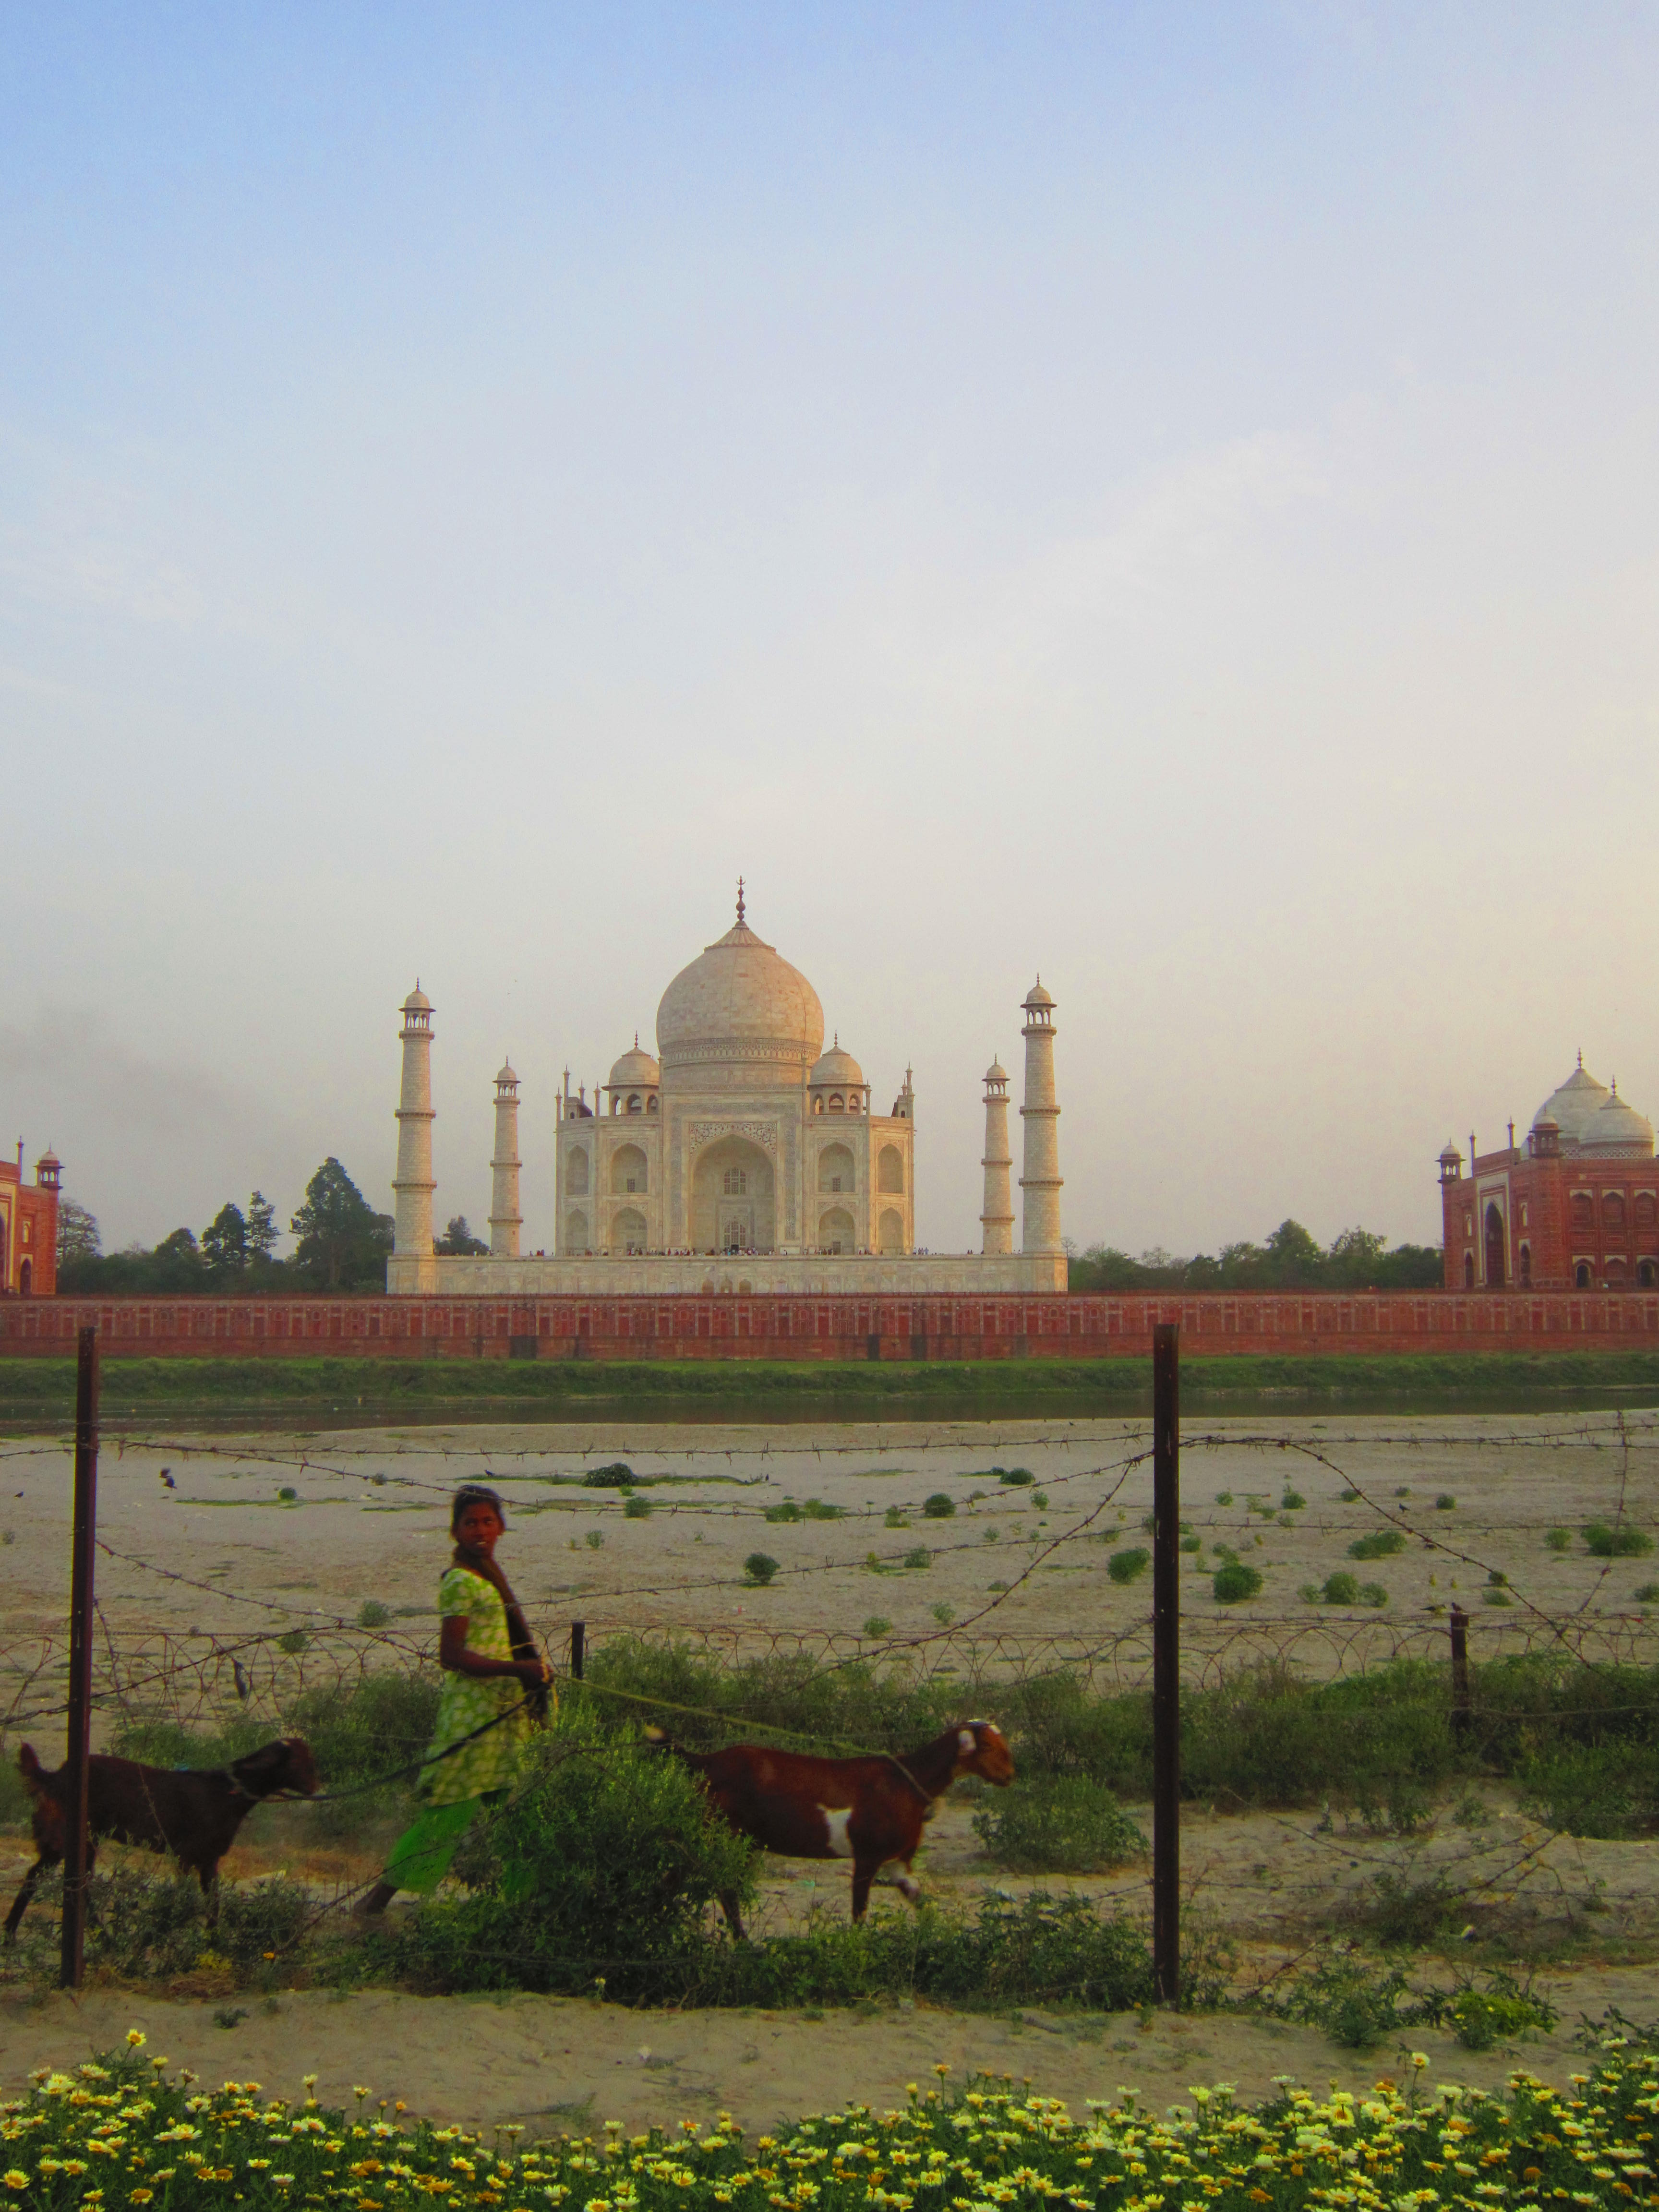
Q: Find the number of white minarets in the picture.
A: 4